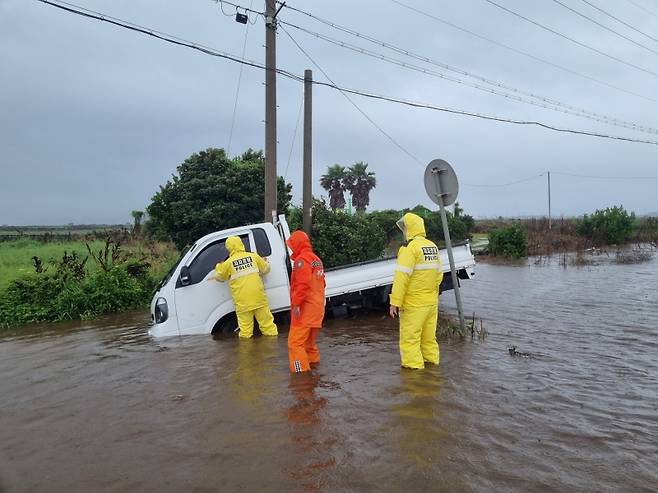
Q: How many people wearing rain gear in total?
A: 3